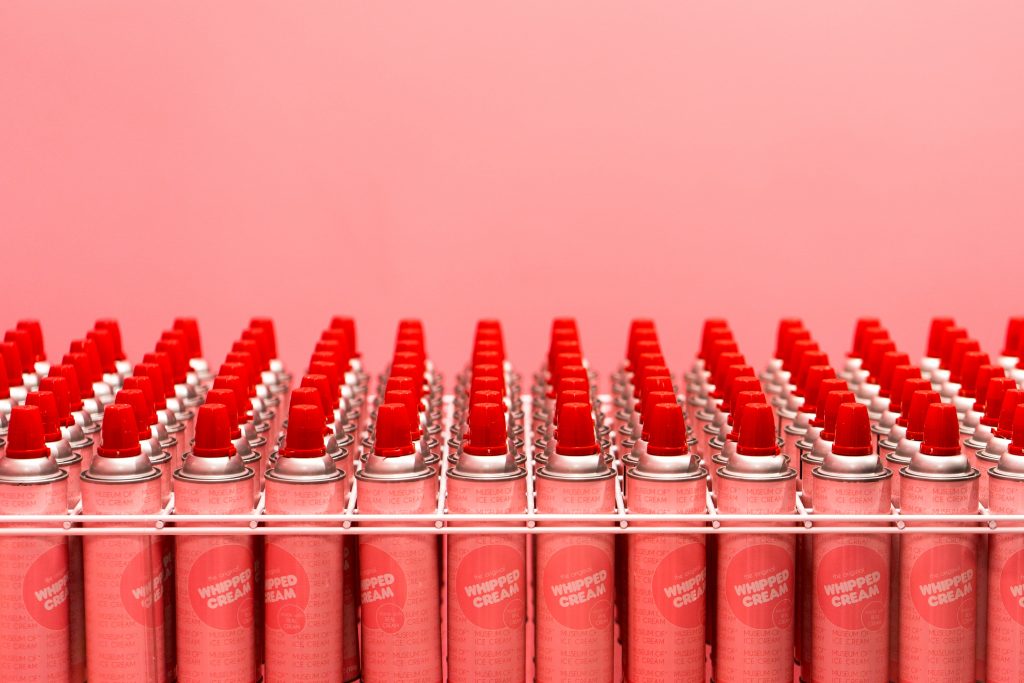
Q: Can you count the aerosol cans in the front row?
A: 12